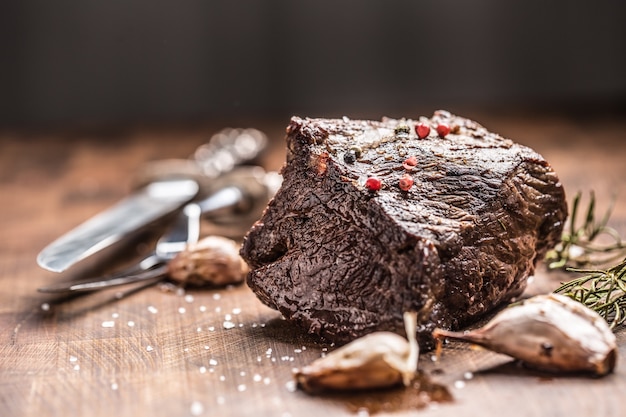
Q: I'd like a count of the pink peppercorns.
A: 5